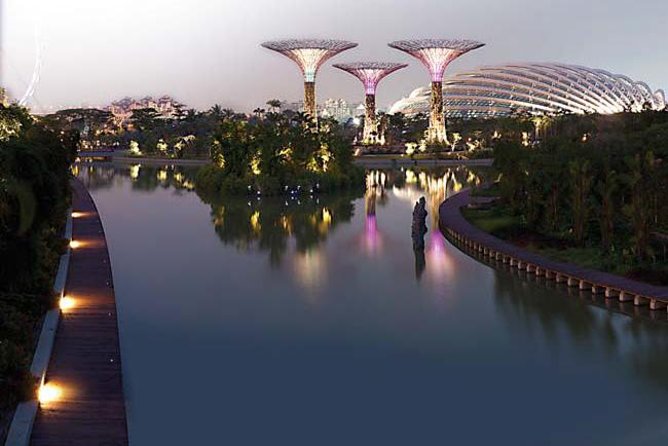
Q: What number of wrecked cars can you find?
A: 0